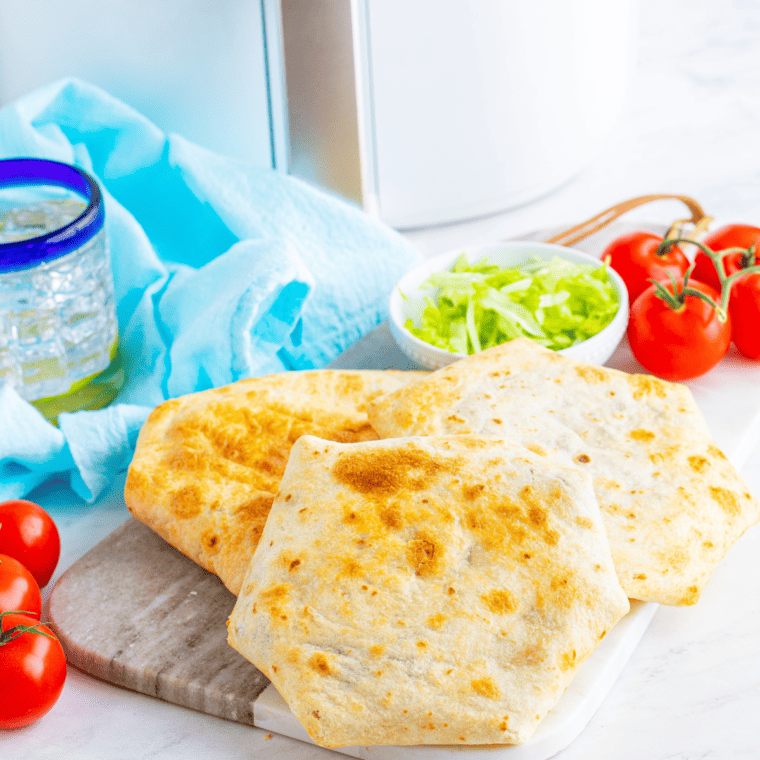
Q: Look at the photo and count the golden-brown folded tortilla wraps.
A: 3